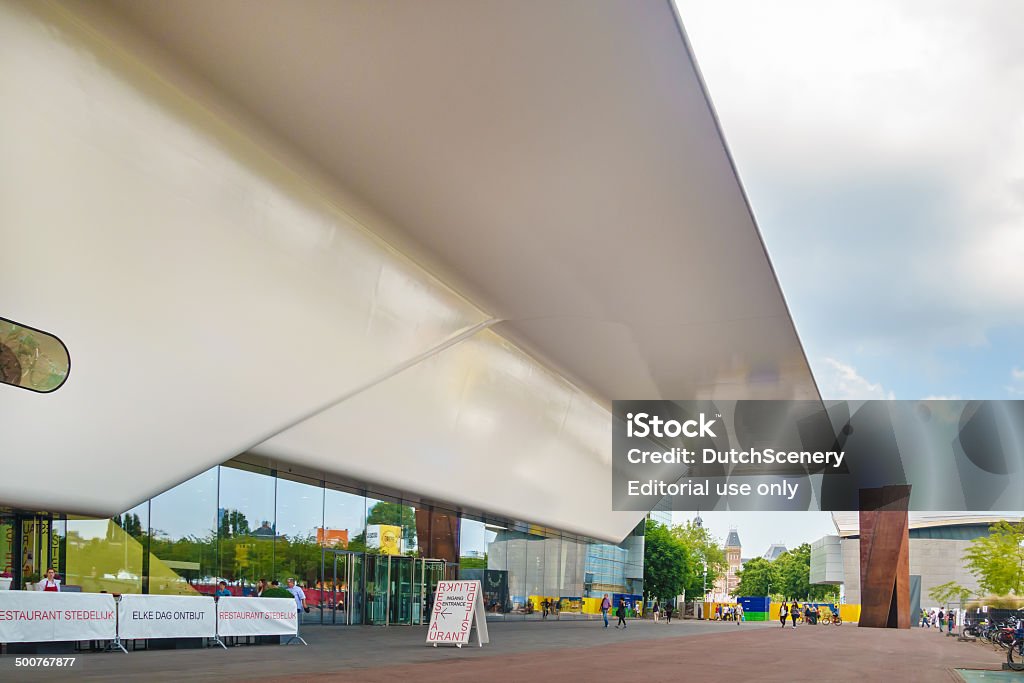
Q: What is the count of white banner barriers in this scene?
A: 3